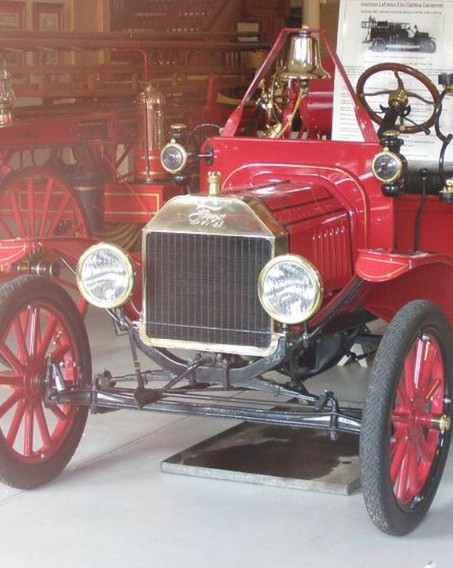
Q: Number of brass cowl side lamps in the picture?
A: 2